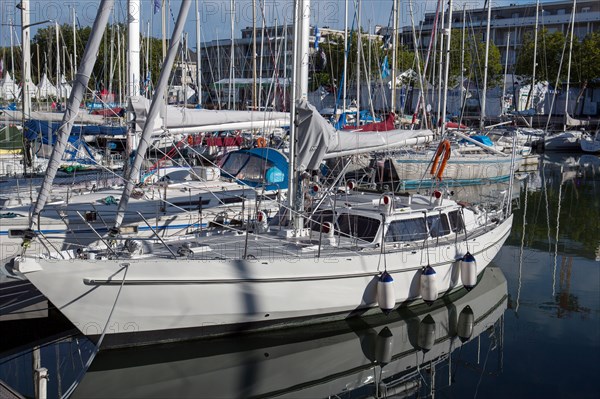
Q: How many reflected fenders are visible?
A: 3